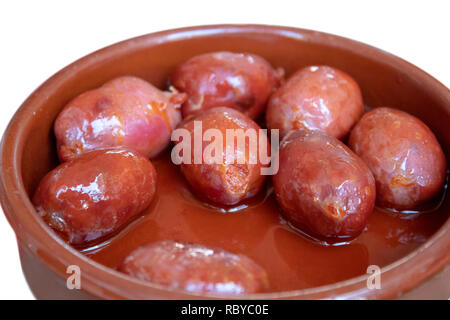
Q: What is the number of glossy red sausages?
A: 8